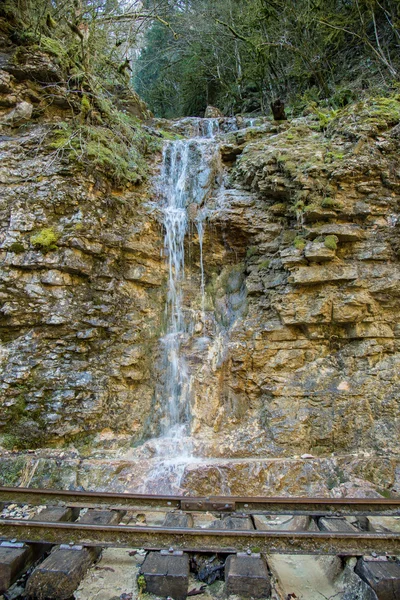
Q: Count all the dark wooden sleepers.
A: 5